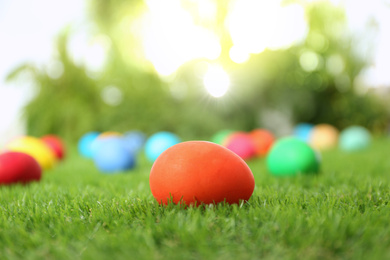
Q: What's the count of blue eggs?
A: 5